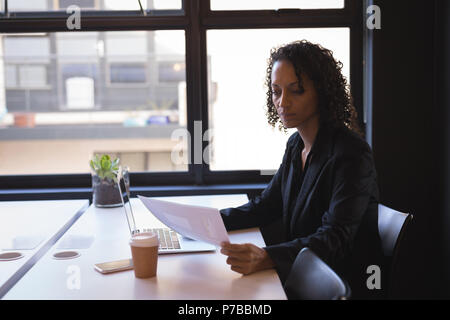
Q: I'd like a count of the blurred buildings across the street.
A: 1